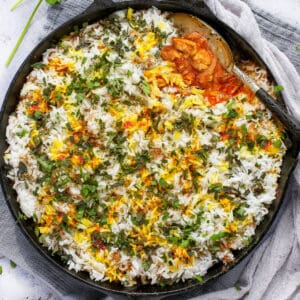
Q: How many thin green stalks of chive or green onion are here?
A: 2